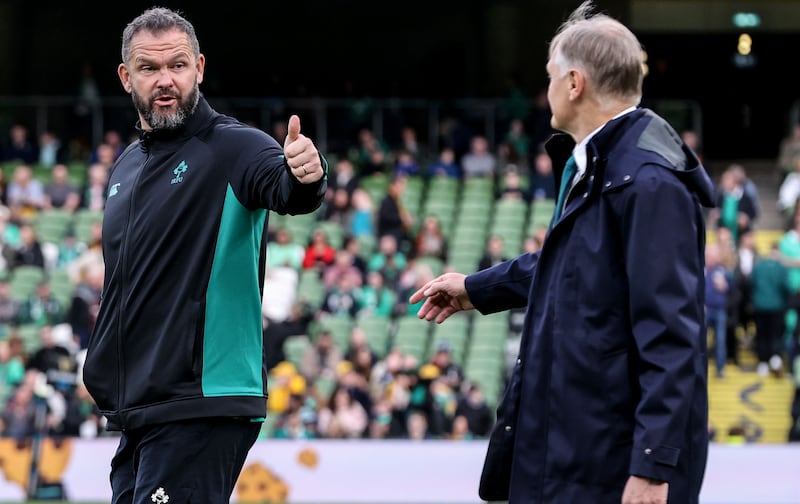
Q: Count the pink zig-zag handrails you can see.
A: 0